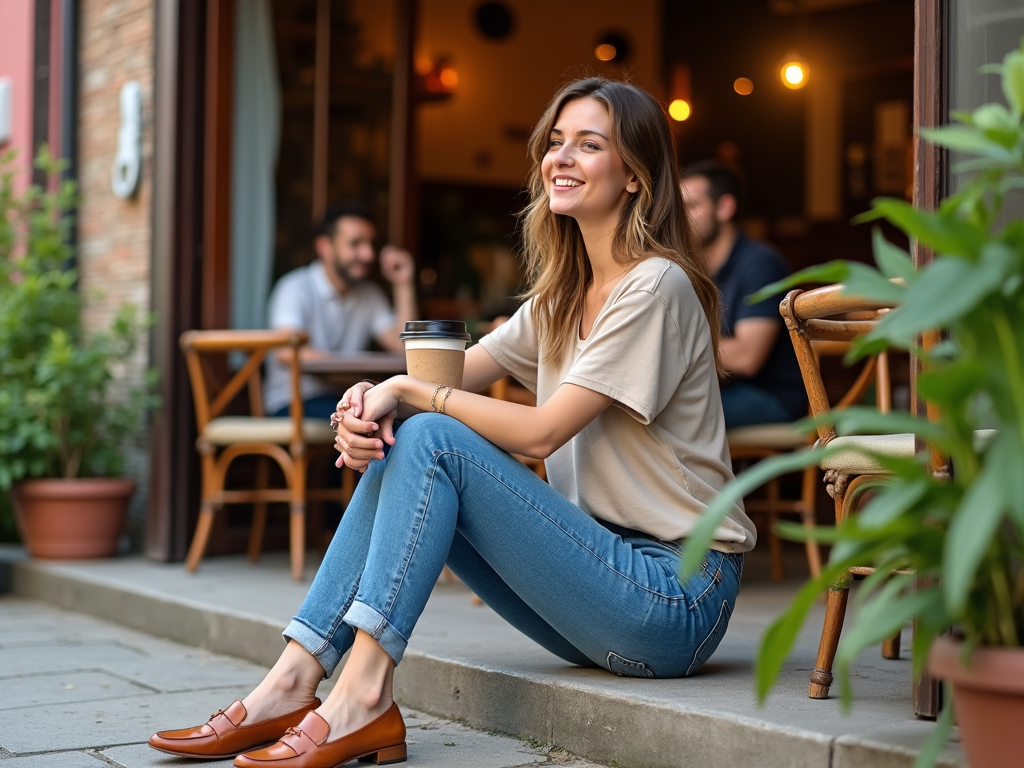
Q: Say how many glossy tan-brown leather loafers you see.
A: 2